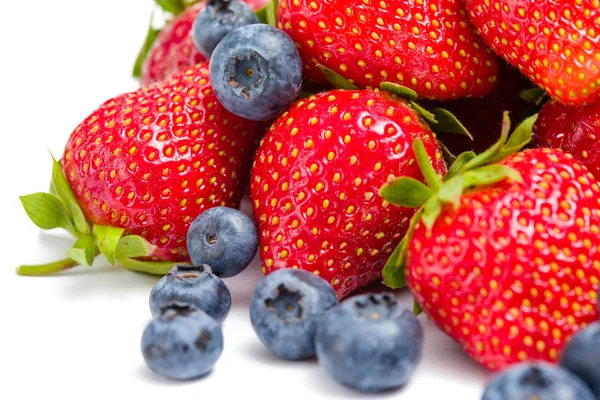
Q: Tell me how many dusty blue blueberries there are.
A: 9